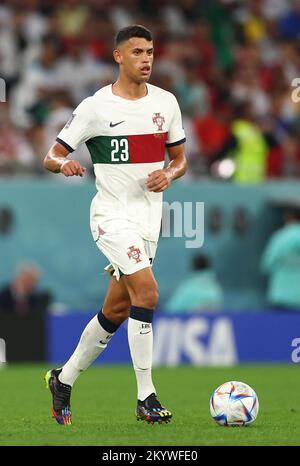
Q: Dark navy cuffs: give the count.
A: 4